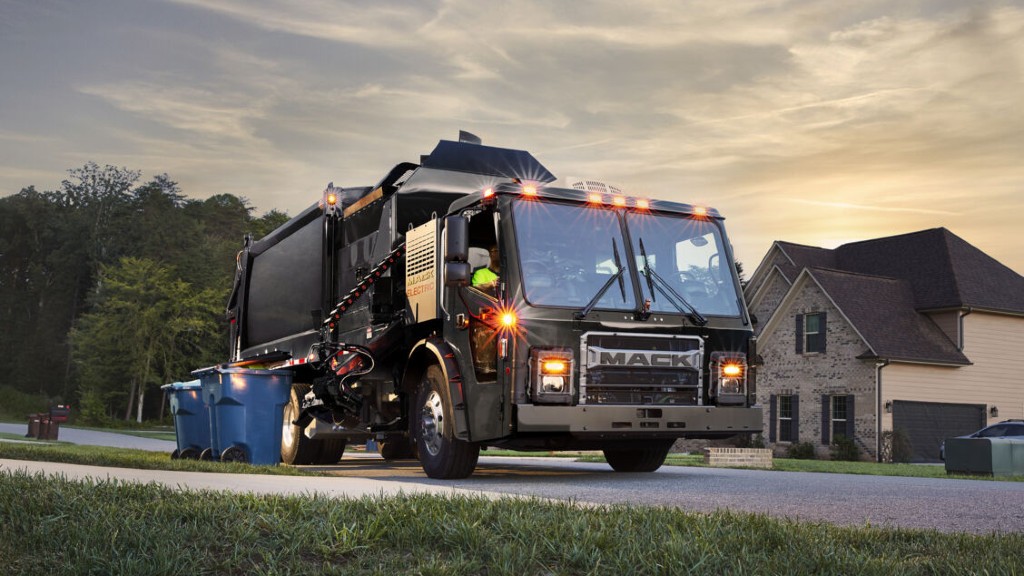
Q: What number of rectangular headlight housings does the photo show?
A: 2